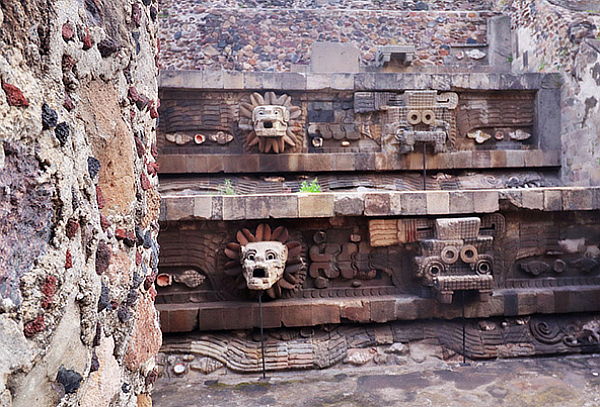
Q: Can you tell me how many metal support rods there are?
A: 3